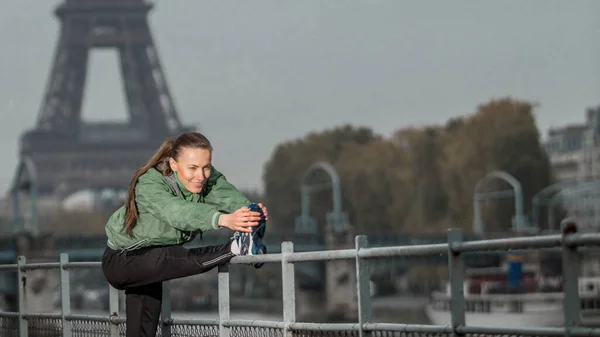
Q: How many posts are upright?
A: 9